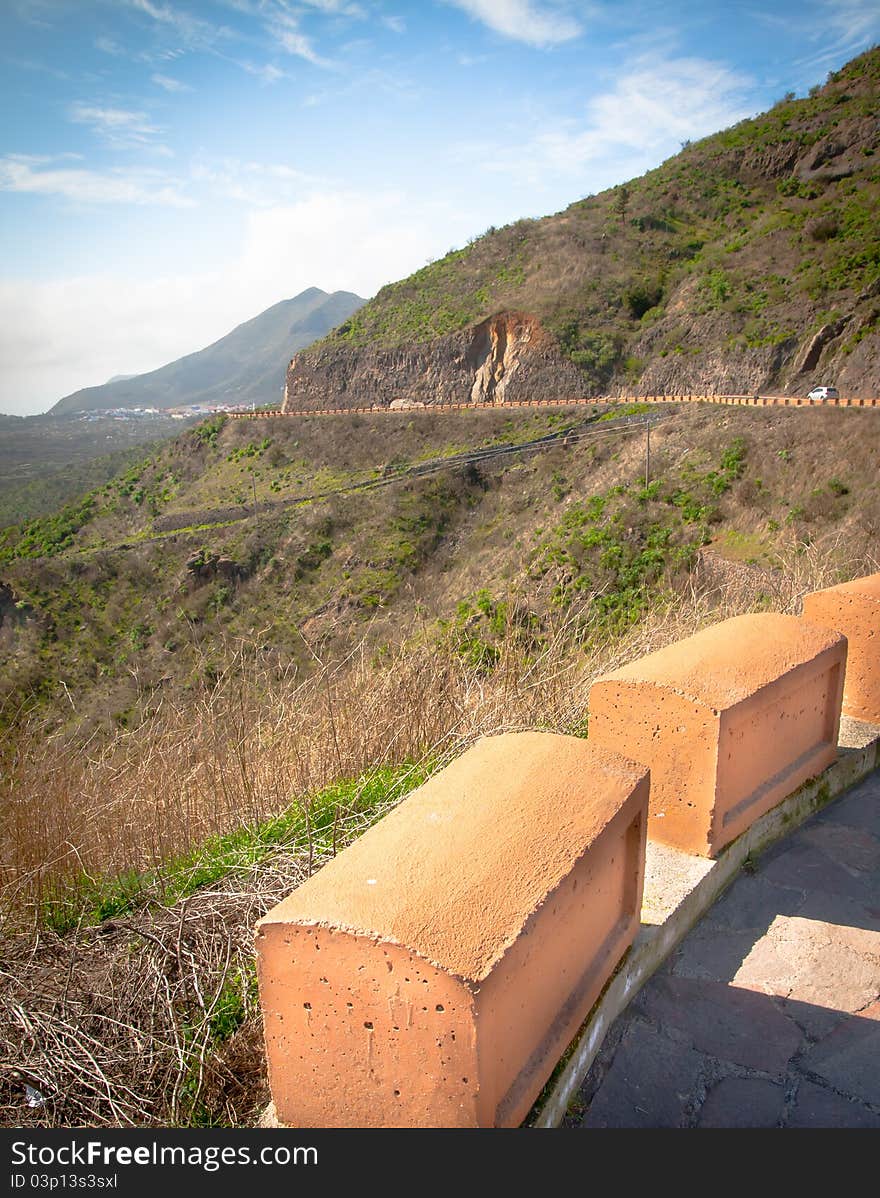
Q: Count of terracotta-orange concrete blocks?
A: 3